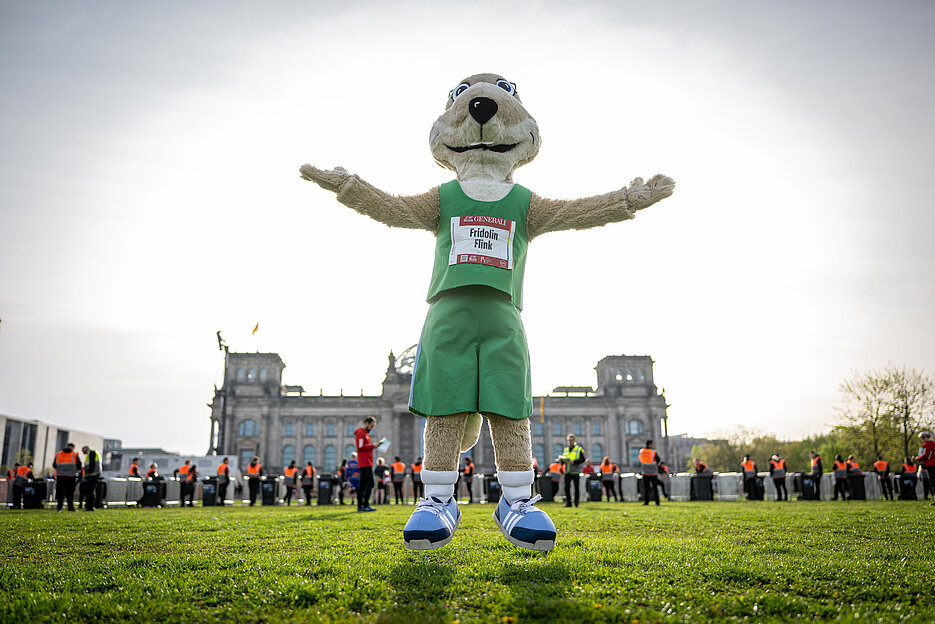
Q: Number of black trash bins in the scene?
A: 15